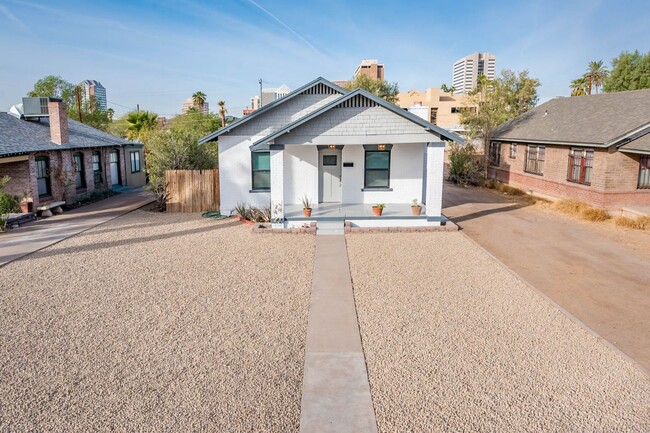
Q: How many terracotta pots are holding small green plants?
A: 3